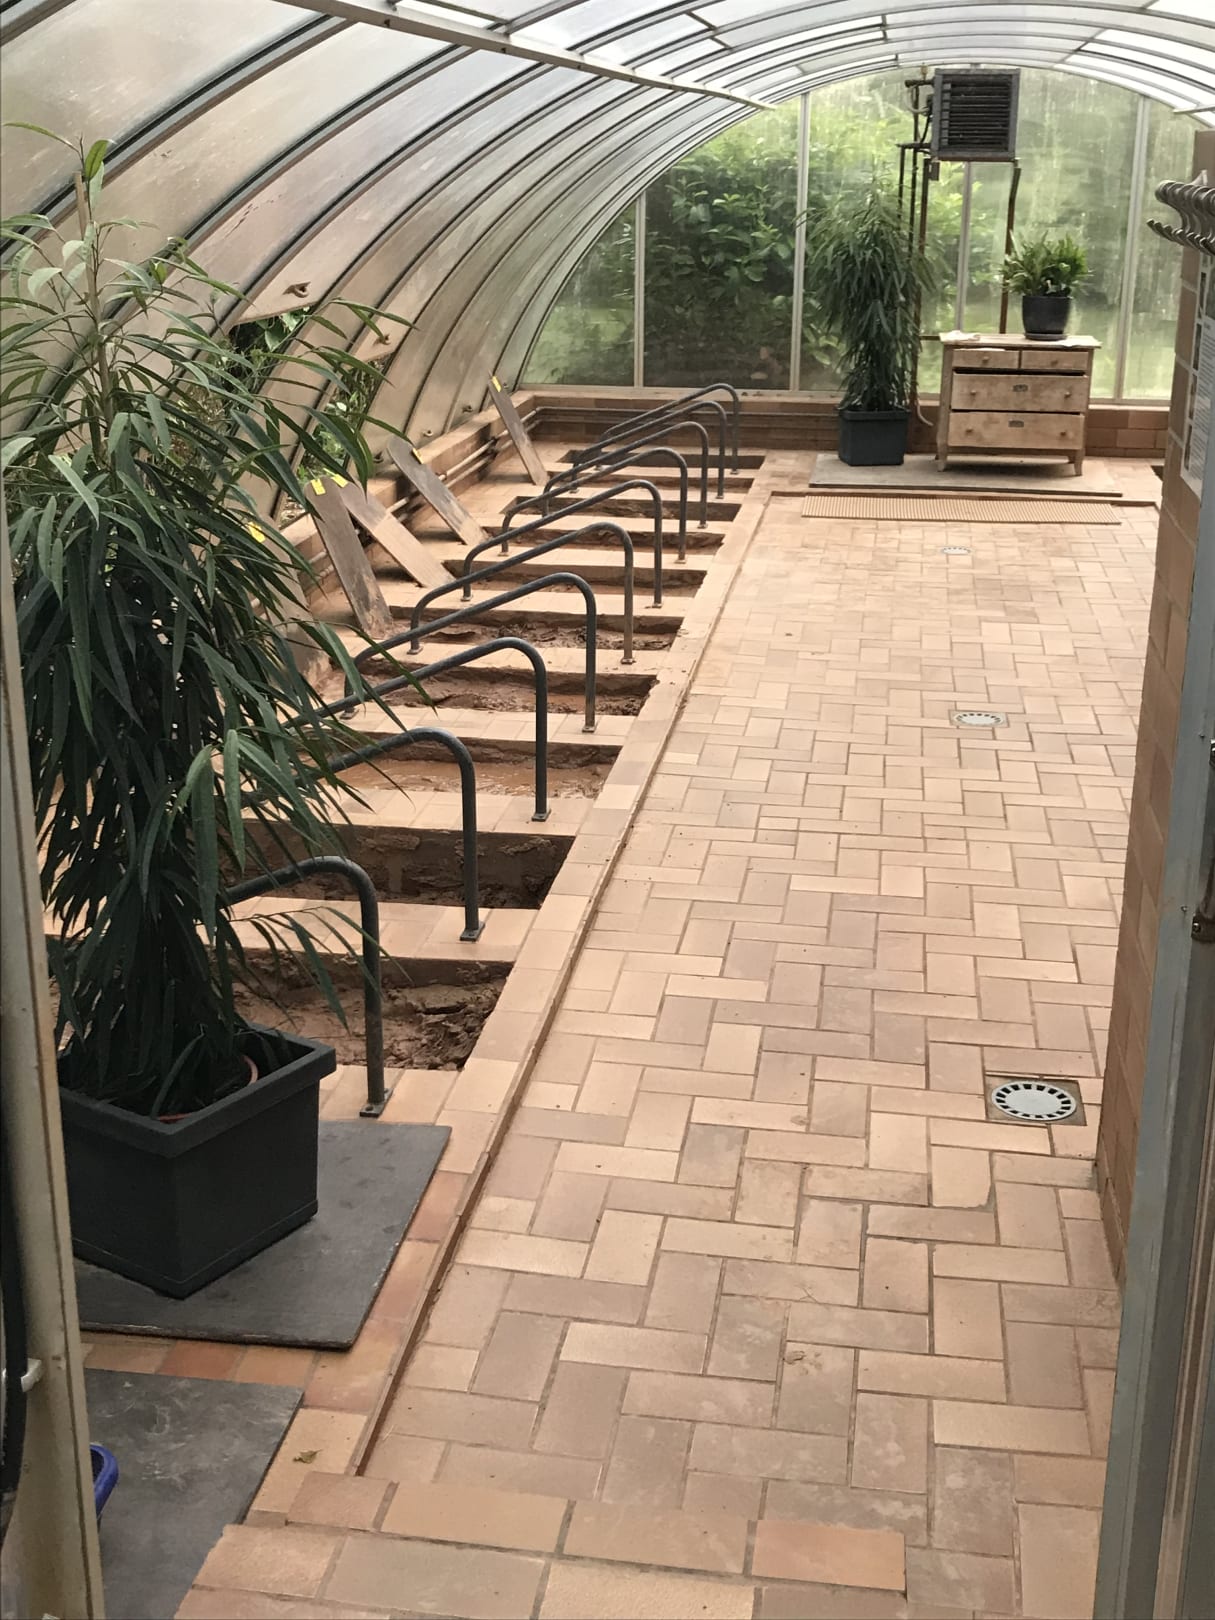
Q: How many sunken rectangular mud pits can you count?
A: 10